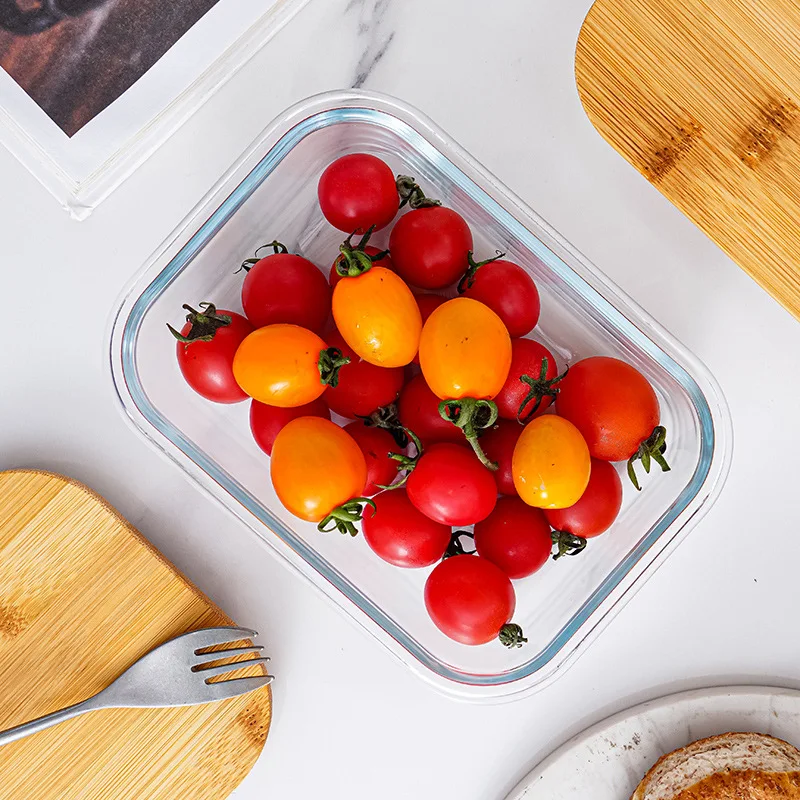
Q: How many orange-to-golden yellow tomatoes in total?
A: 5